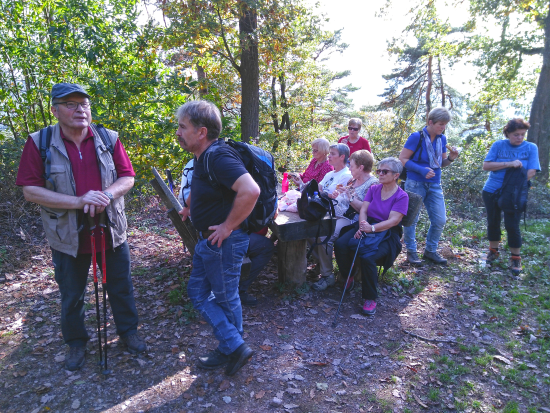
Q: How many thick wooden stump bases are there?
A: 1